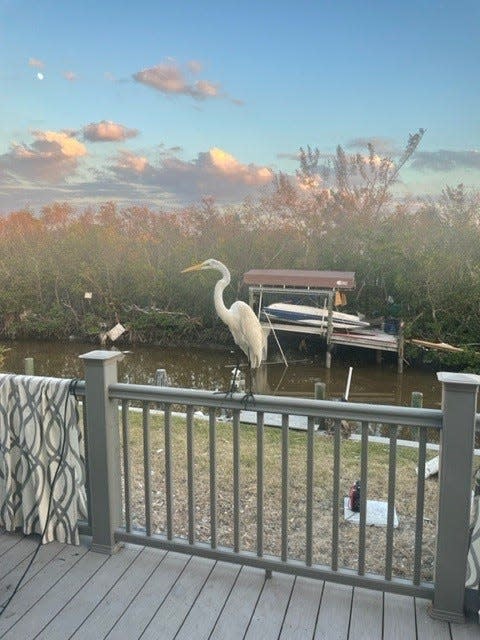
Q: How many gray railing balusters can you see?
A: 13